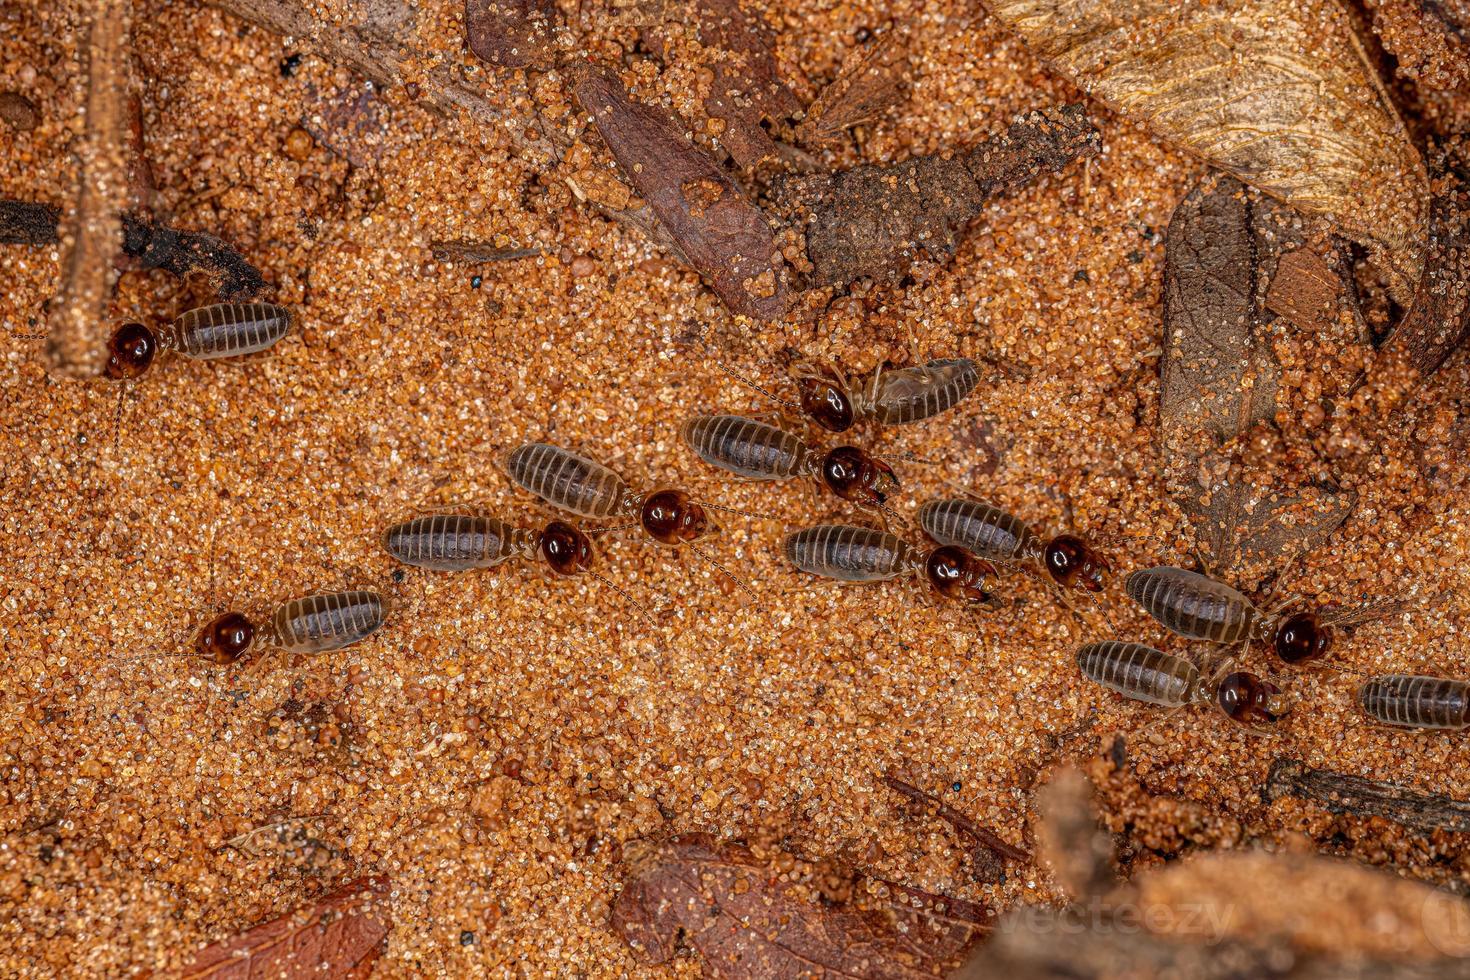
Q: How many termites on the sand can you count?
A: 11